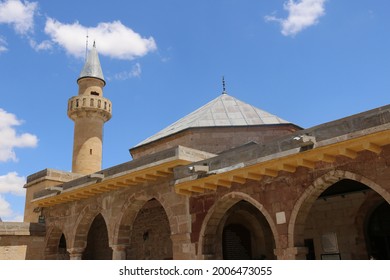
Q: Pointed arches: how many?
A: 5